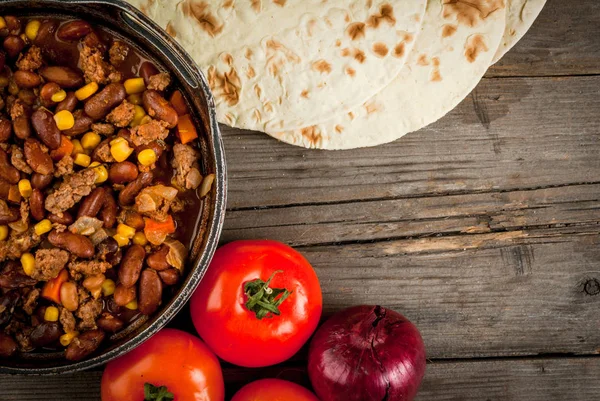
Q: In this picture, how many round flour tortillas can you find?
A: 3